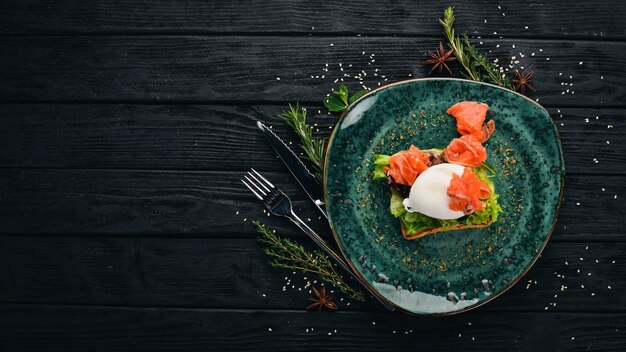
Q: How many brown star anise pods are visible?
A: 3